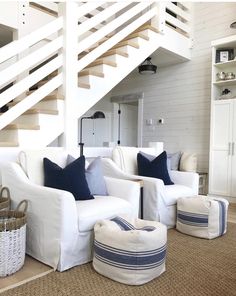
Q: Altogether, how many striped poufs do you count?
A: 2